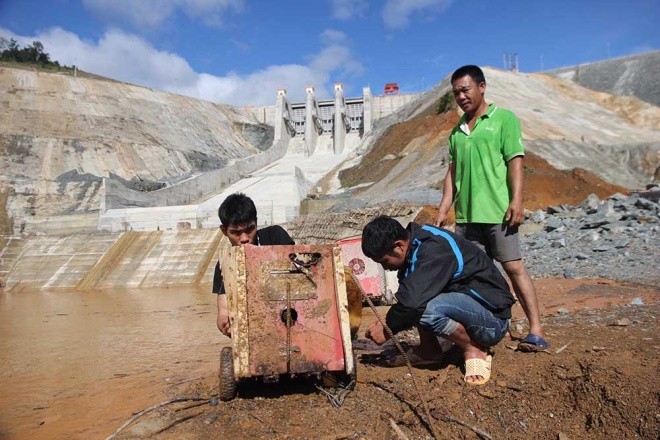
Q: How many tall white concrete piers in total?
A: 4